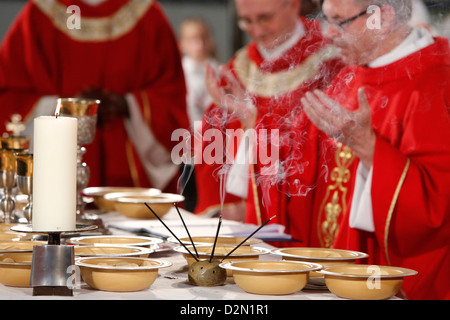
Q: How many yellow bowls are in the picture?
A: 13